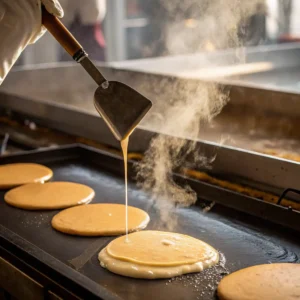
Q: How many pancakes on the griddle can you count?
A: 5